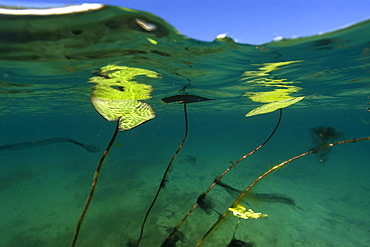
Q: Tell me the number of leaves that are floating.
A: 3